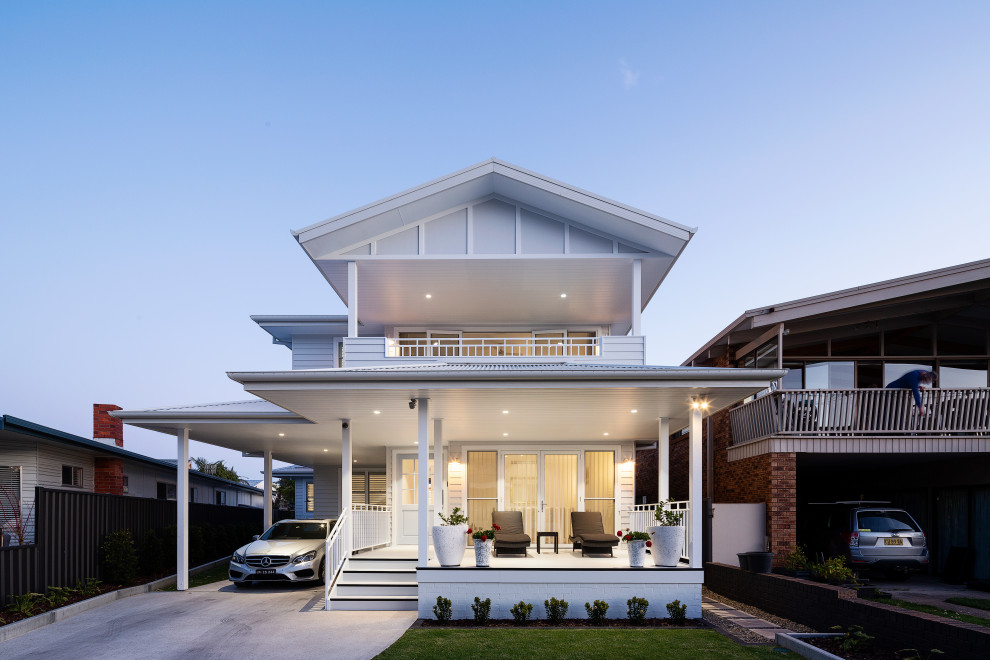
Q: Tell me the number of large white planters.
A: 2